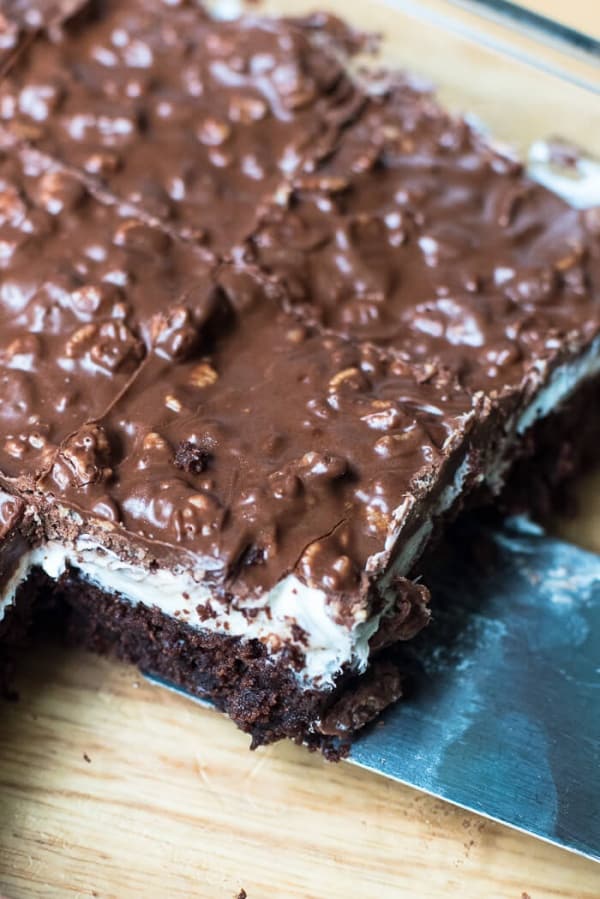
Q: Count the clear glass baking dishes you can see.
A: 1